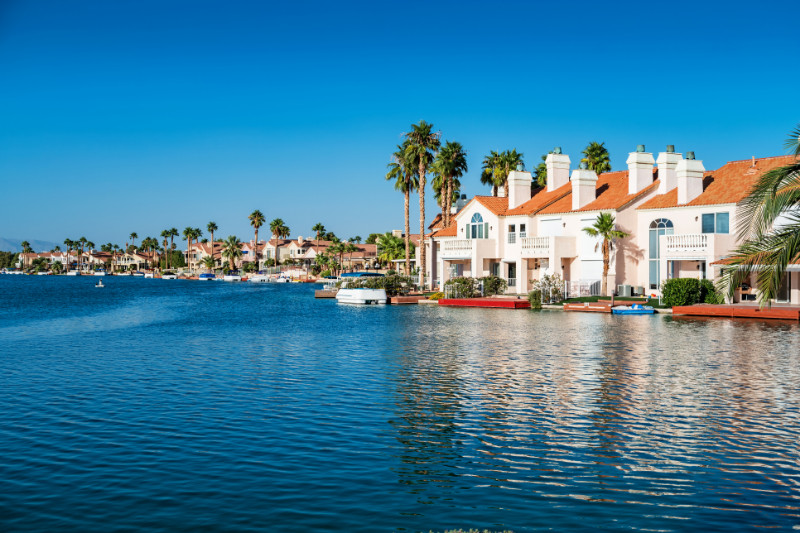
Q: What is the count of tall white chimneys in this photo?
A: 6